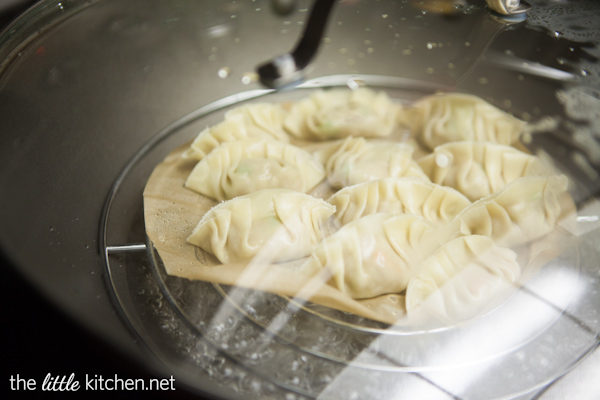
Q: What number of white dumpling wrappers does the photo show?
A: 11